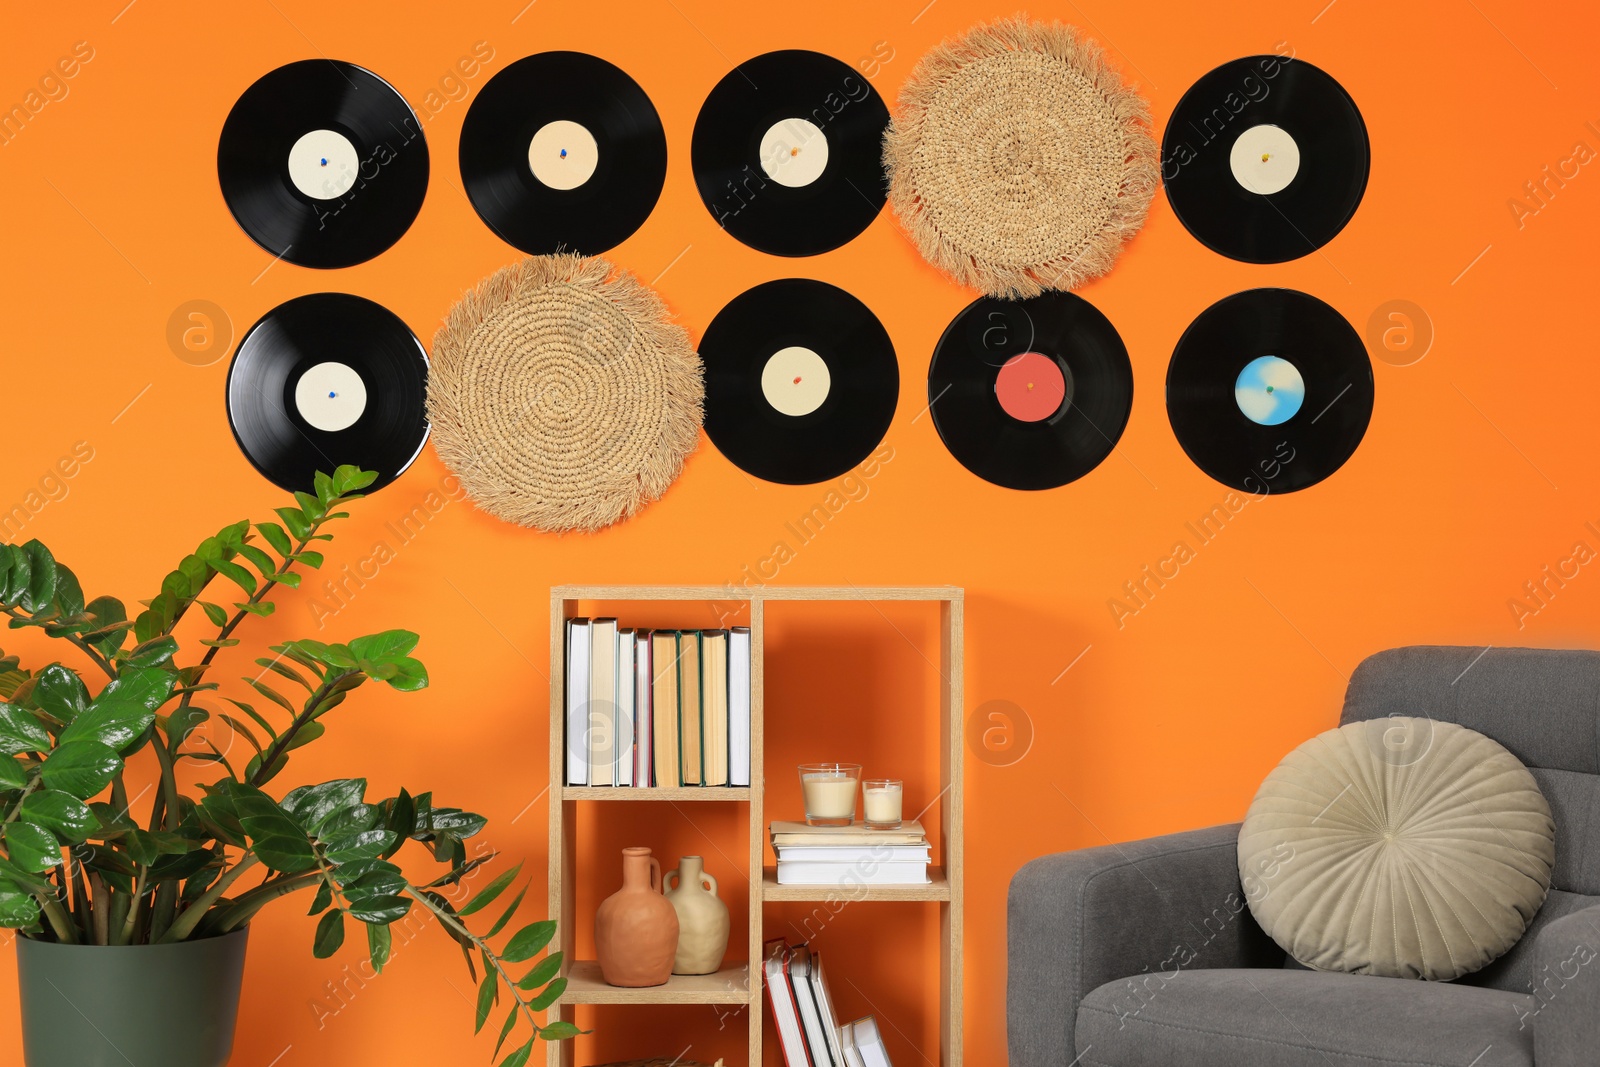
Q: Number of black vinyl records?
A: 8